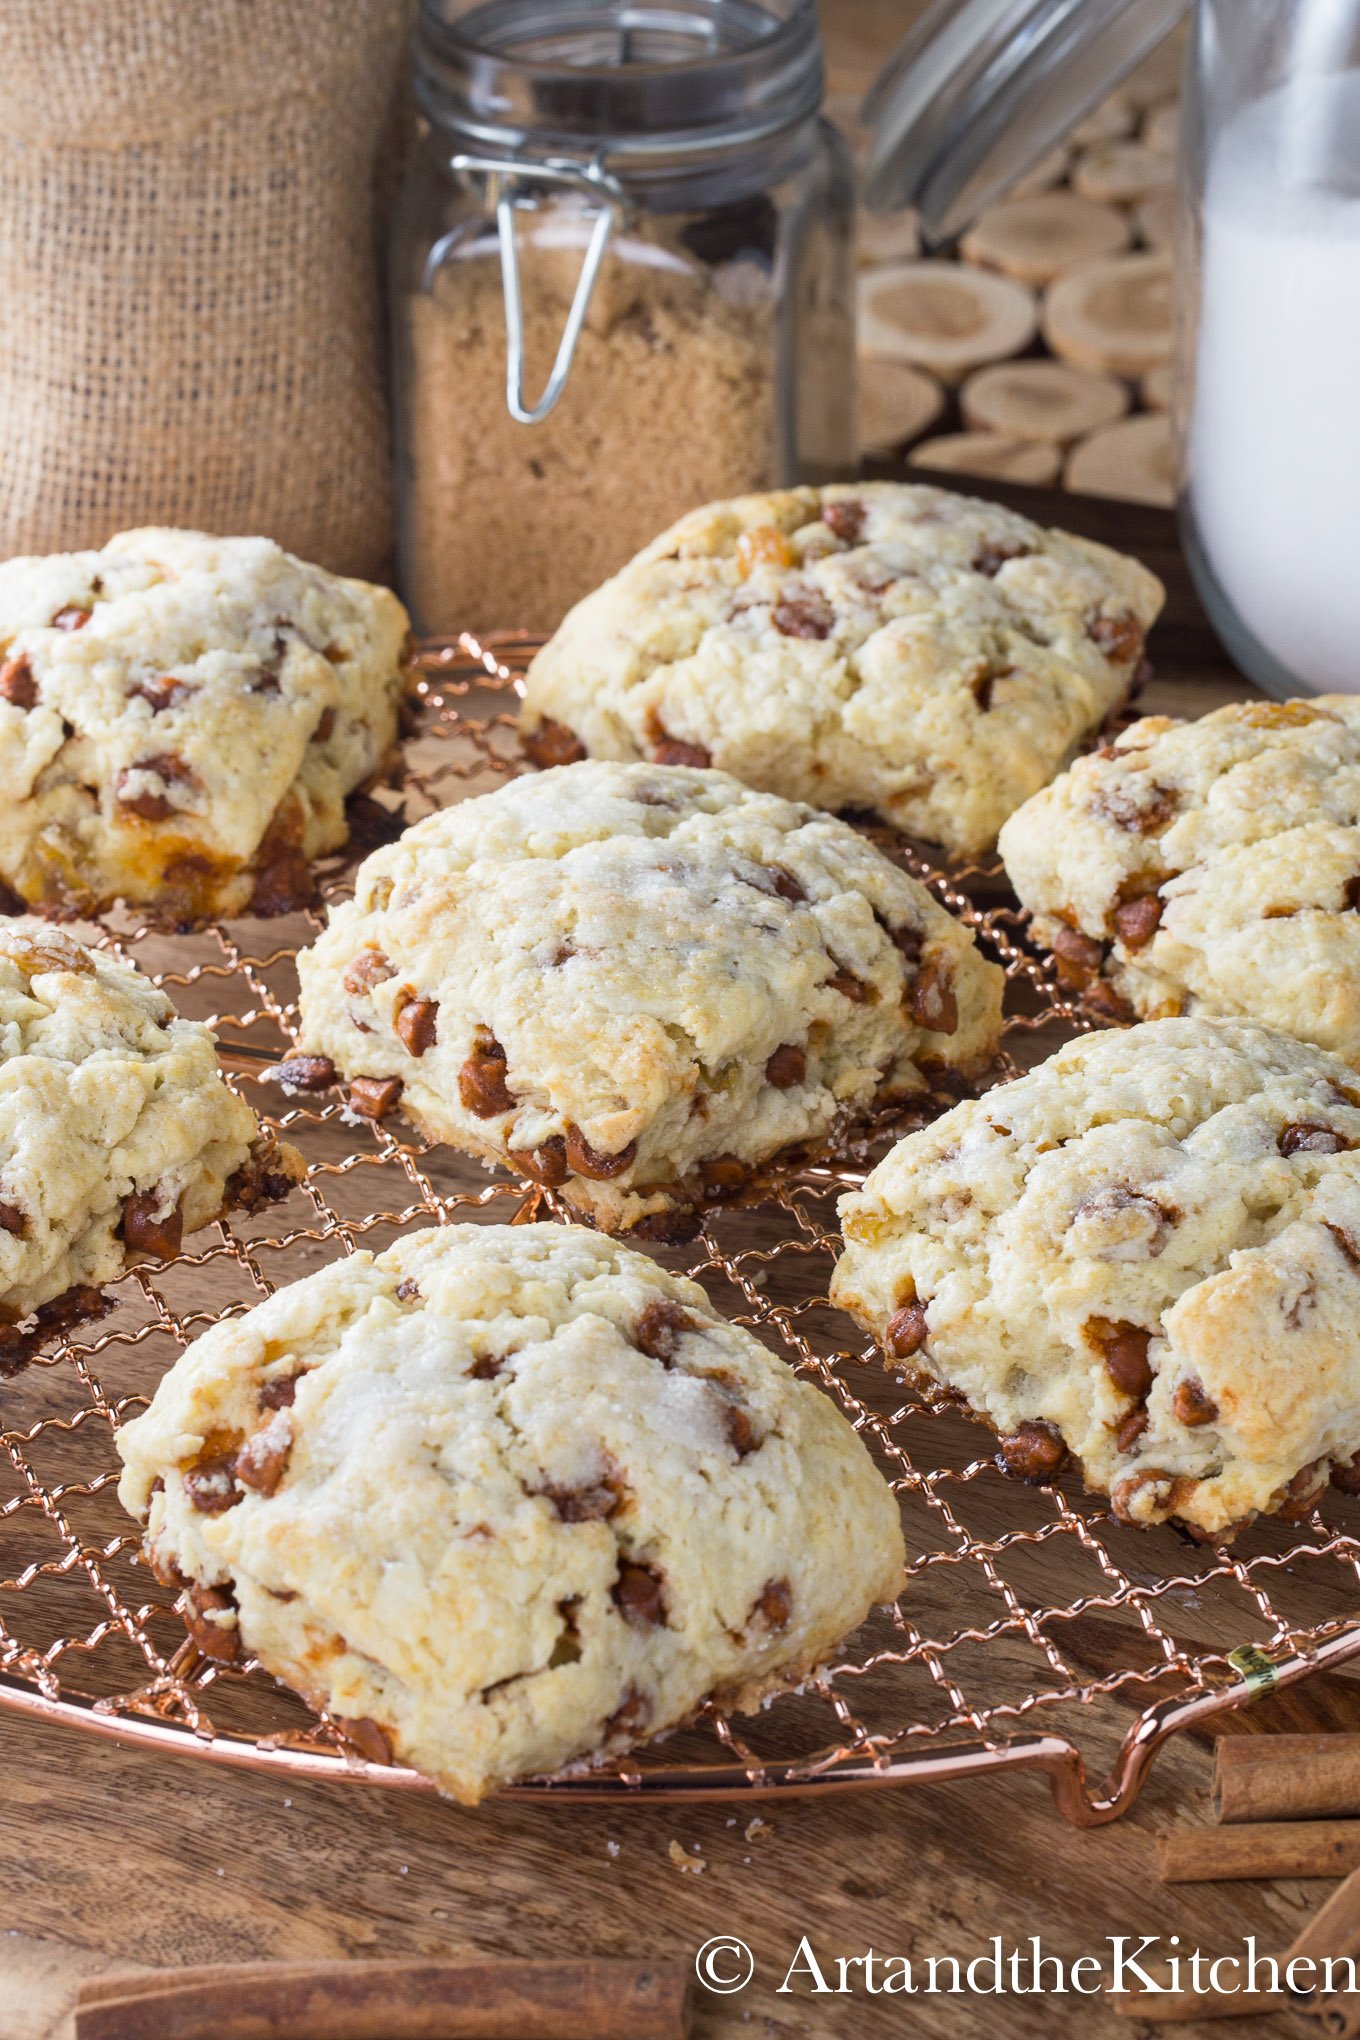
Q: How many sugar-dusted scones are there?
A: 7